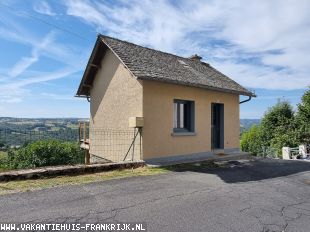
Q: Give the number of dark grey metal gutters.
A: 2